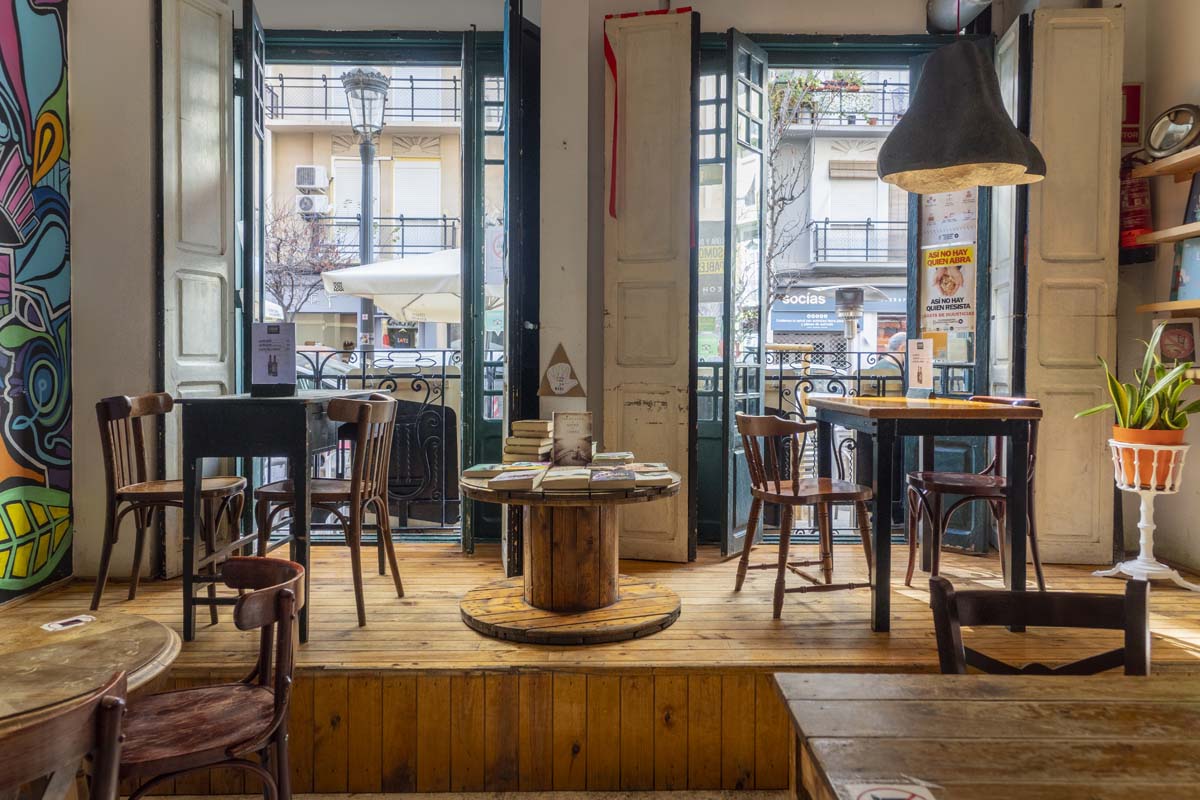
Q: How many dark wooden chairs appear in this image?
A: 7